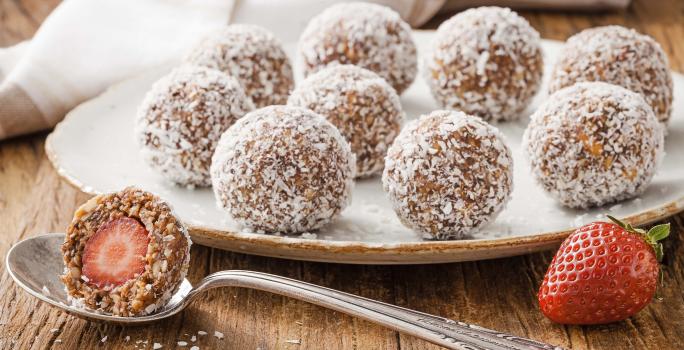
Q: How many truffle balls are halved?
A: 1